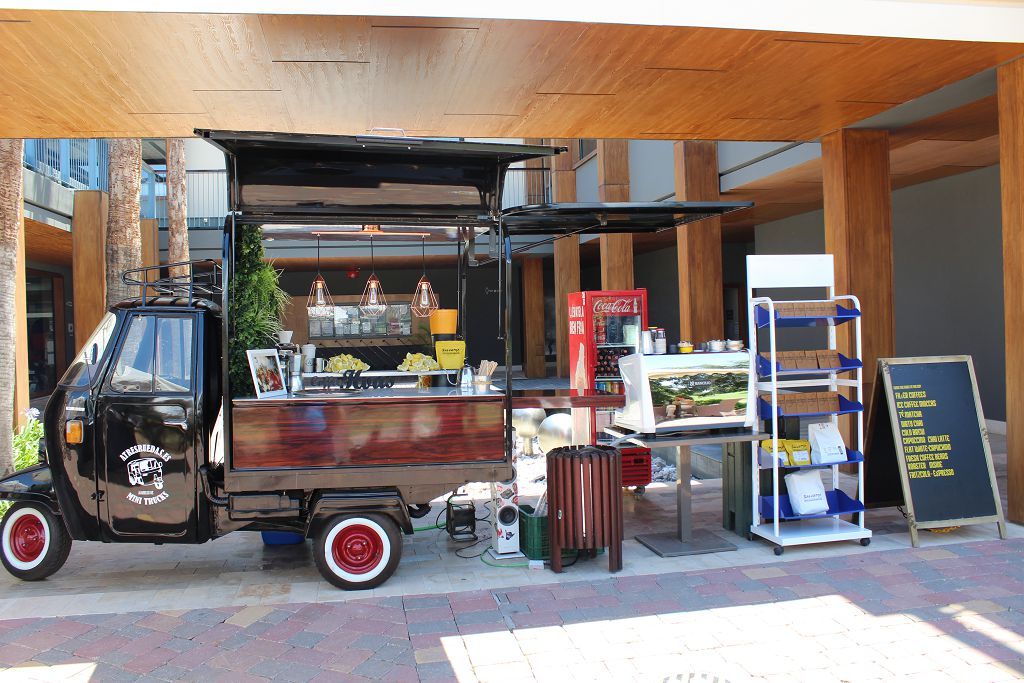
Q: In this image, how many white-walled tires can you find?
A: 2